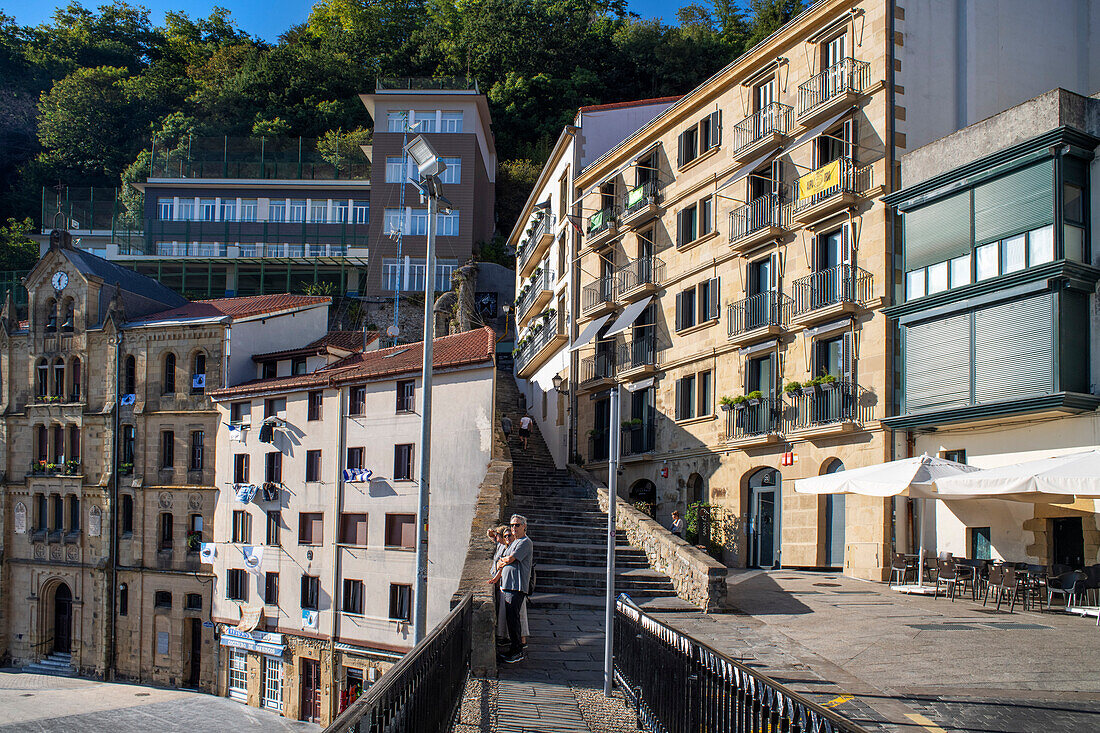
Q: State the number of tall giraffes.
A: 0